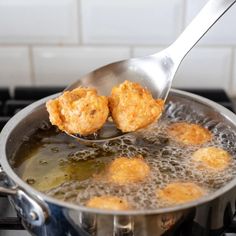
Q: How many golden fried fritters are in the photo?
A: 7